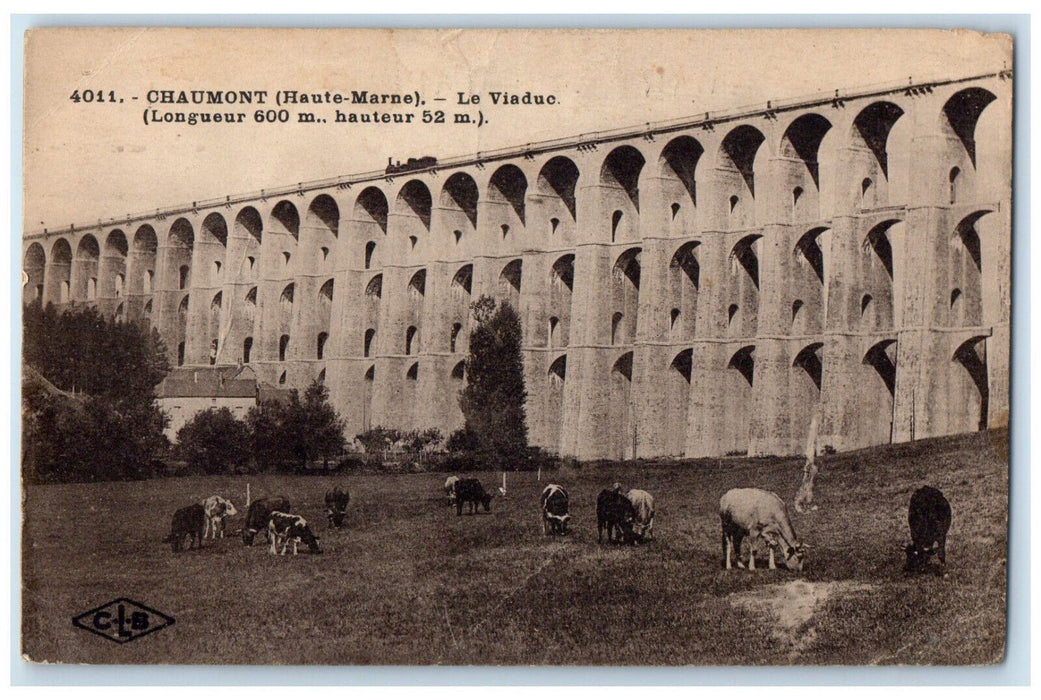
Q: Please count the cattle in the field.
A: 12